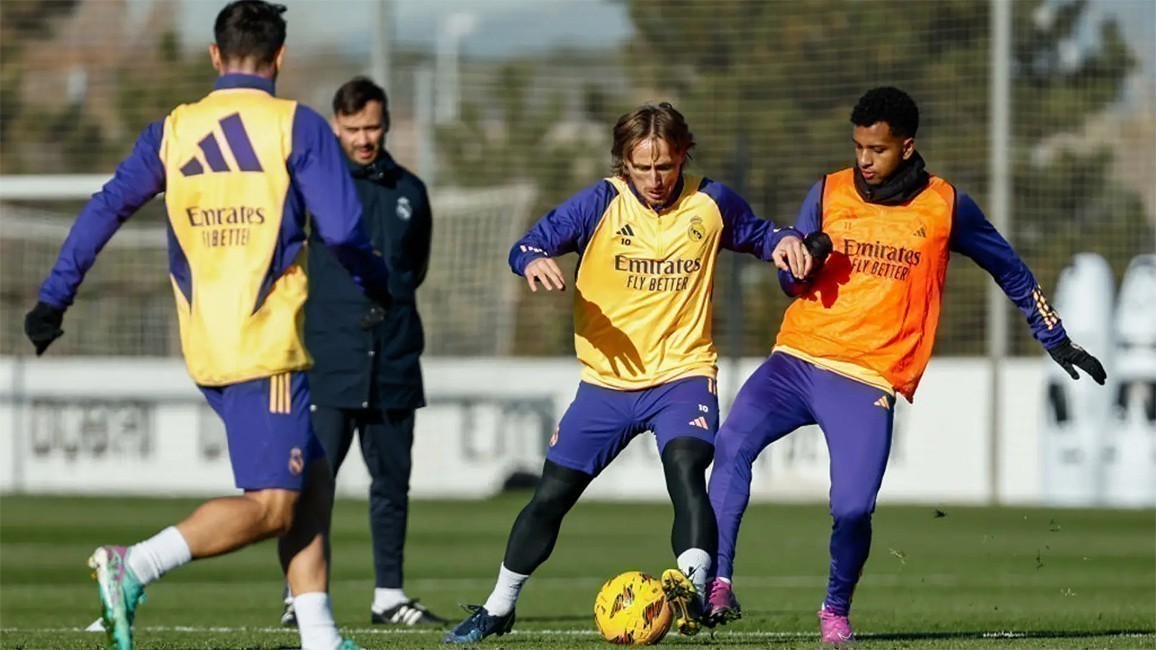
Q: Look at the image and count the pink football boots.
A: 2